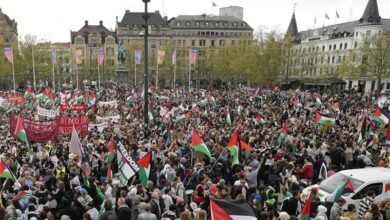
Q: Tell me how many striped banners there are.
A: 8